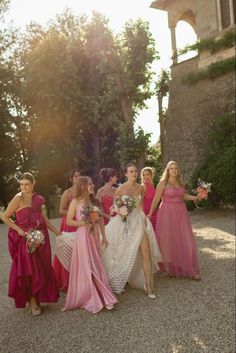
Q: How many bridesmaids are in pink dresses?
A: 6